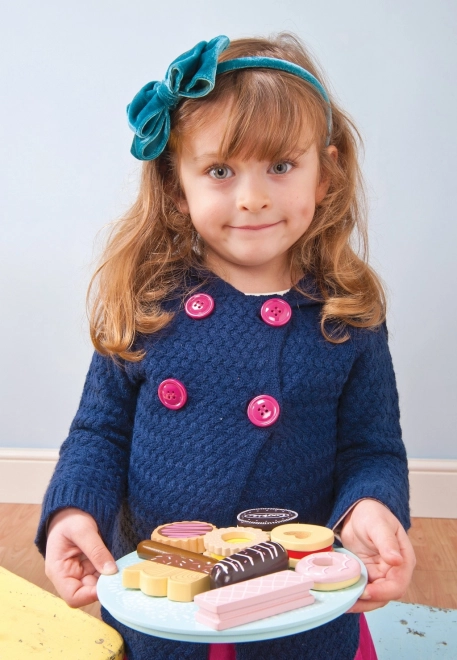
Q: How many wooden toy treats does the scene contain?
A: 9